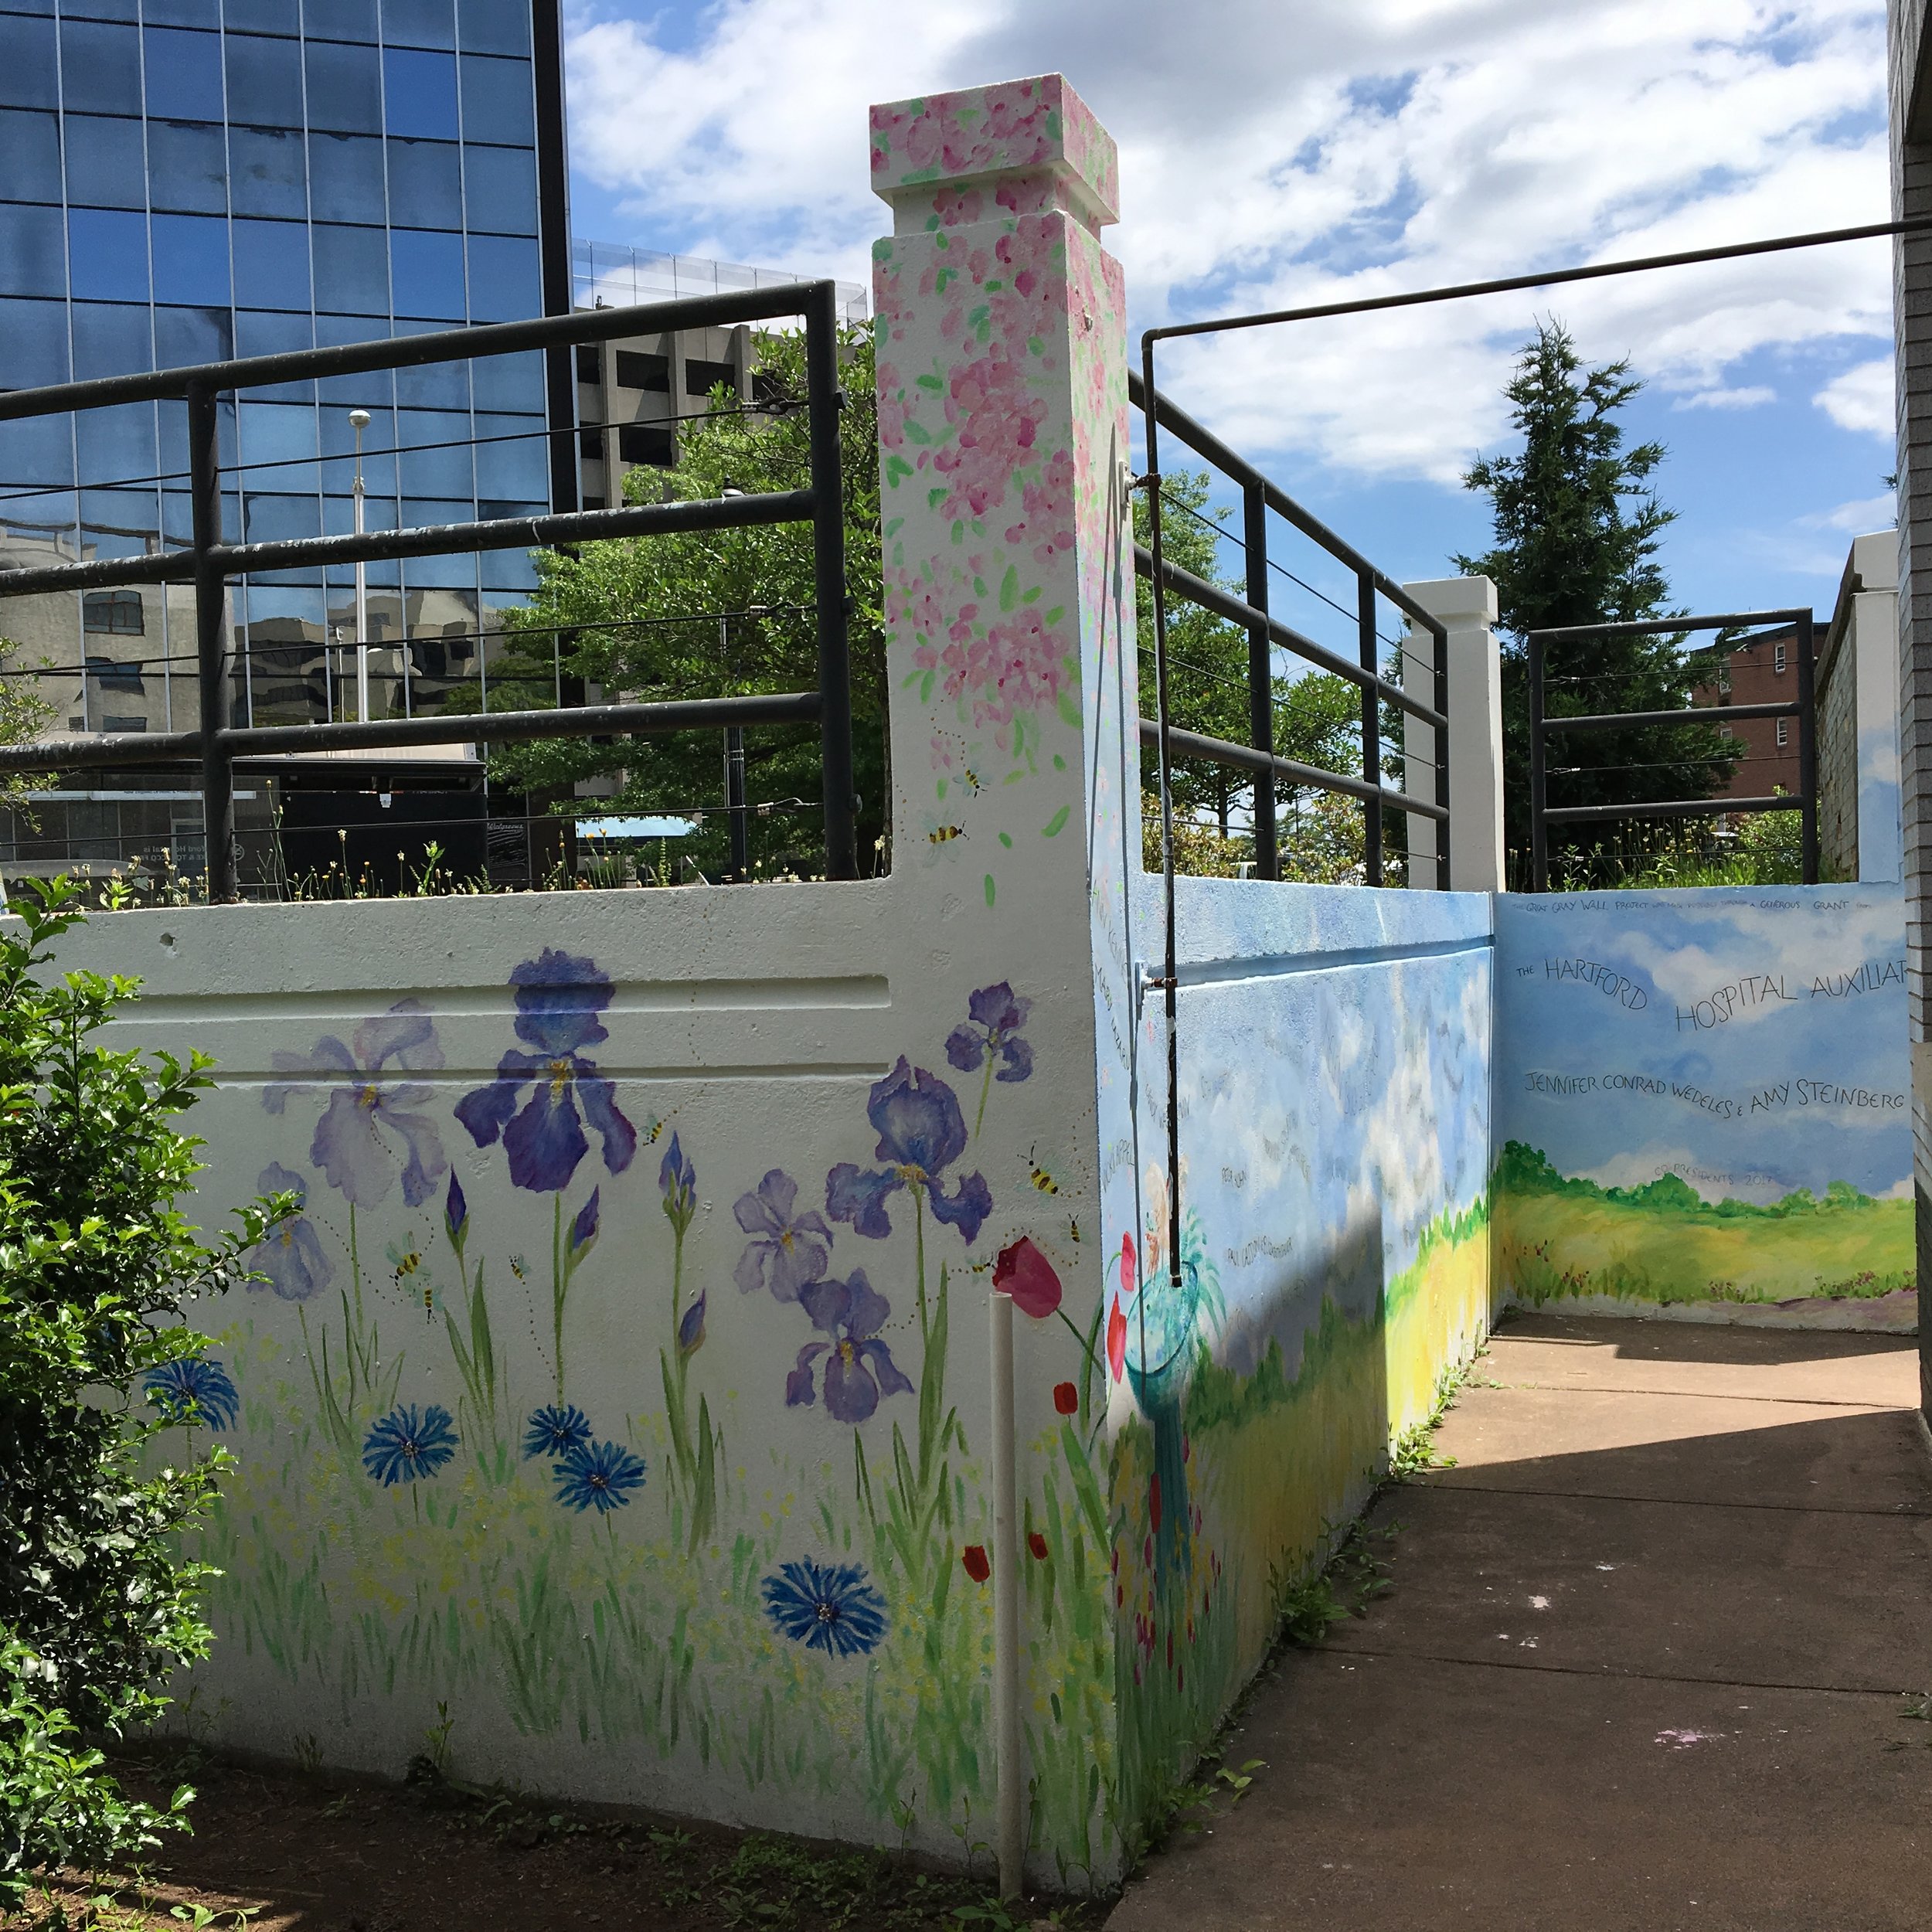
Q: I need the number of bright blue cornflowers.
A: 5